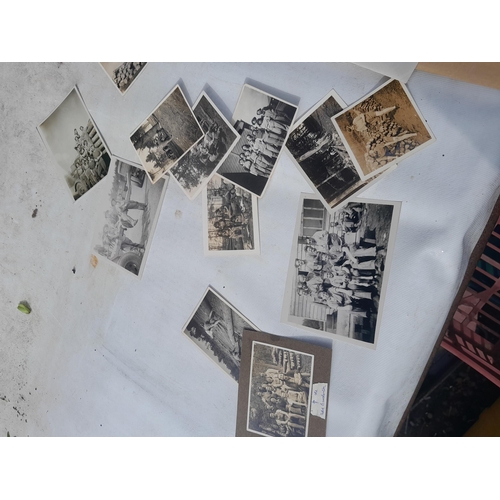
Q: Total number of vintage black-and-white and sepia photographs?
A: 12